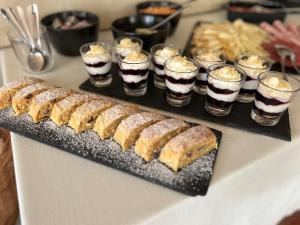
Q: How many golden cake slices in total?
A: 9